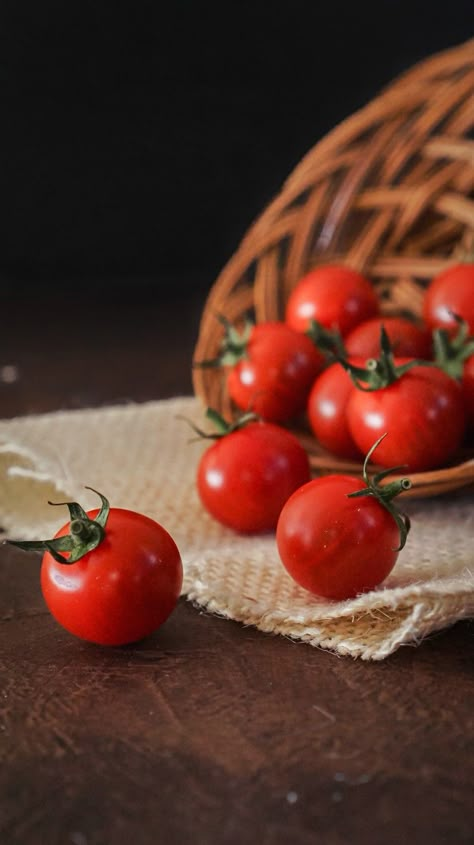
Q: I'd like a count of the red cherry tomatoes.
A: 10